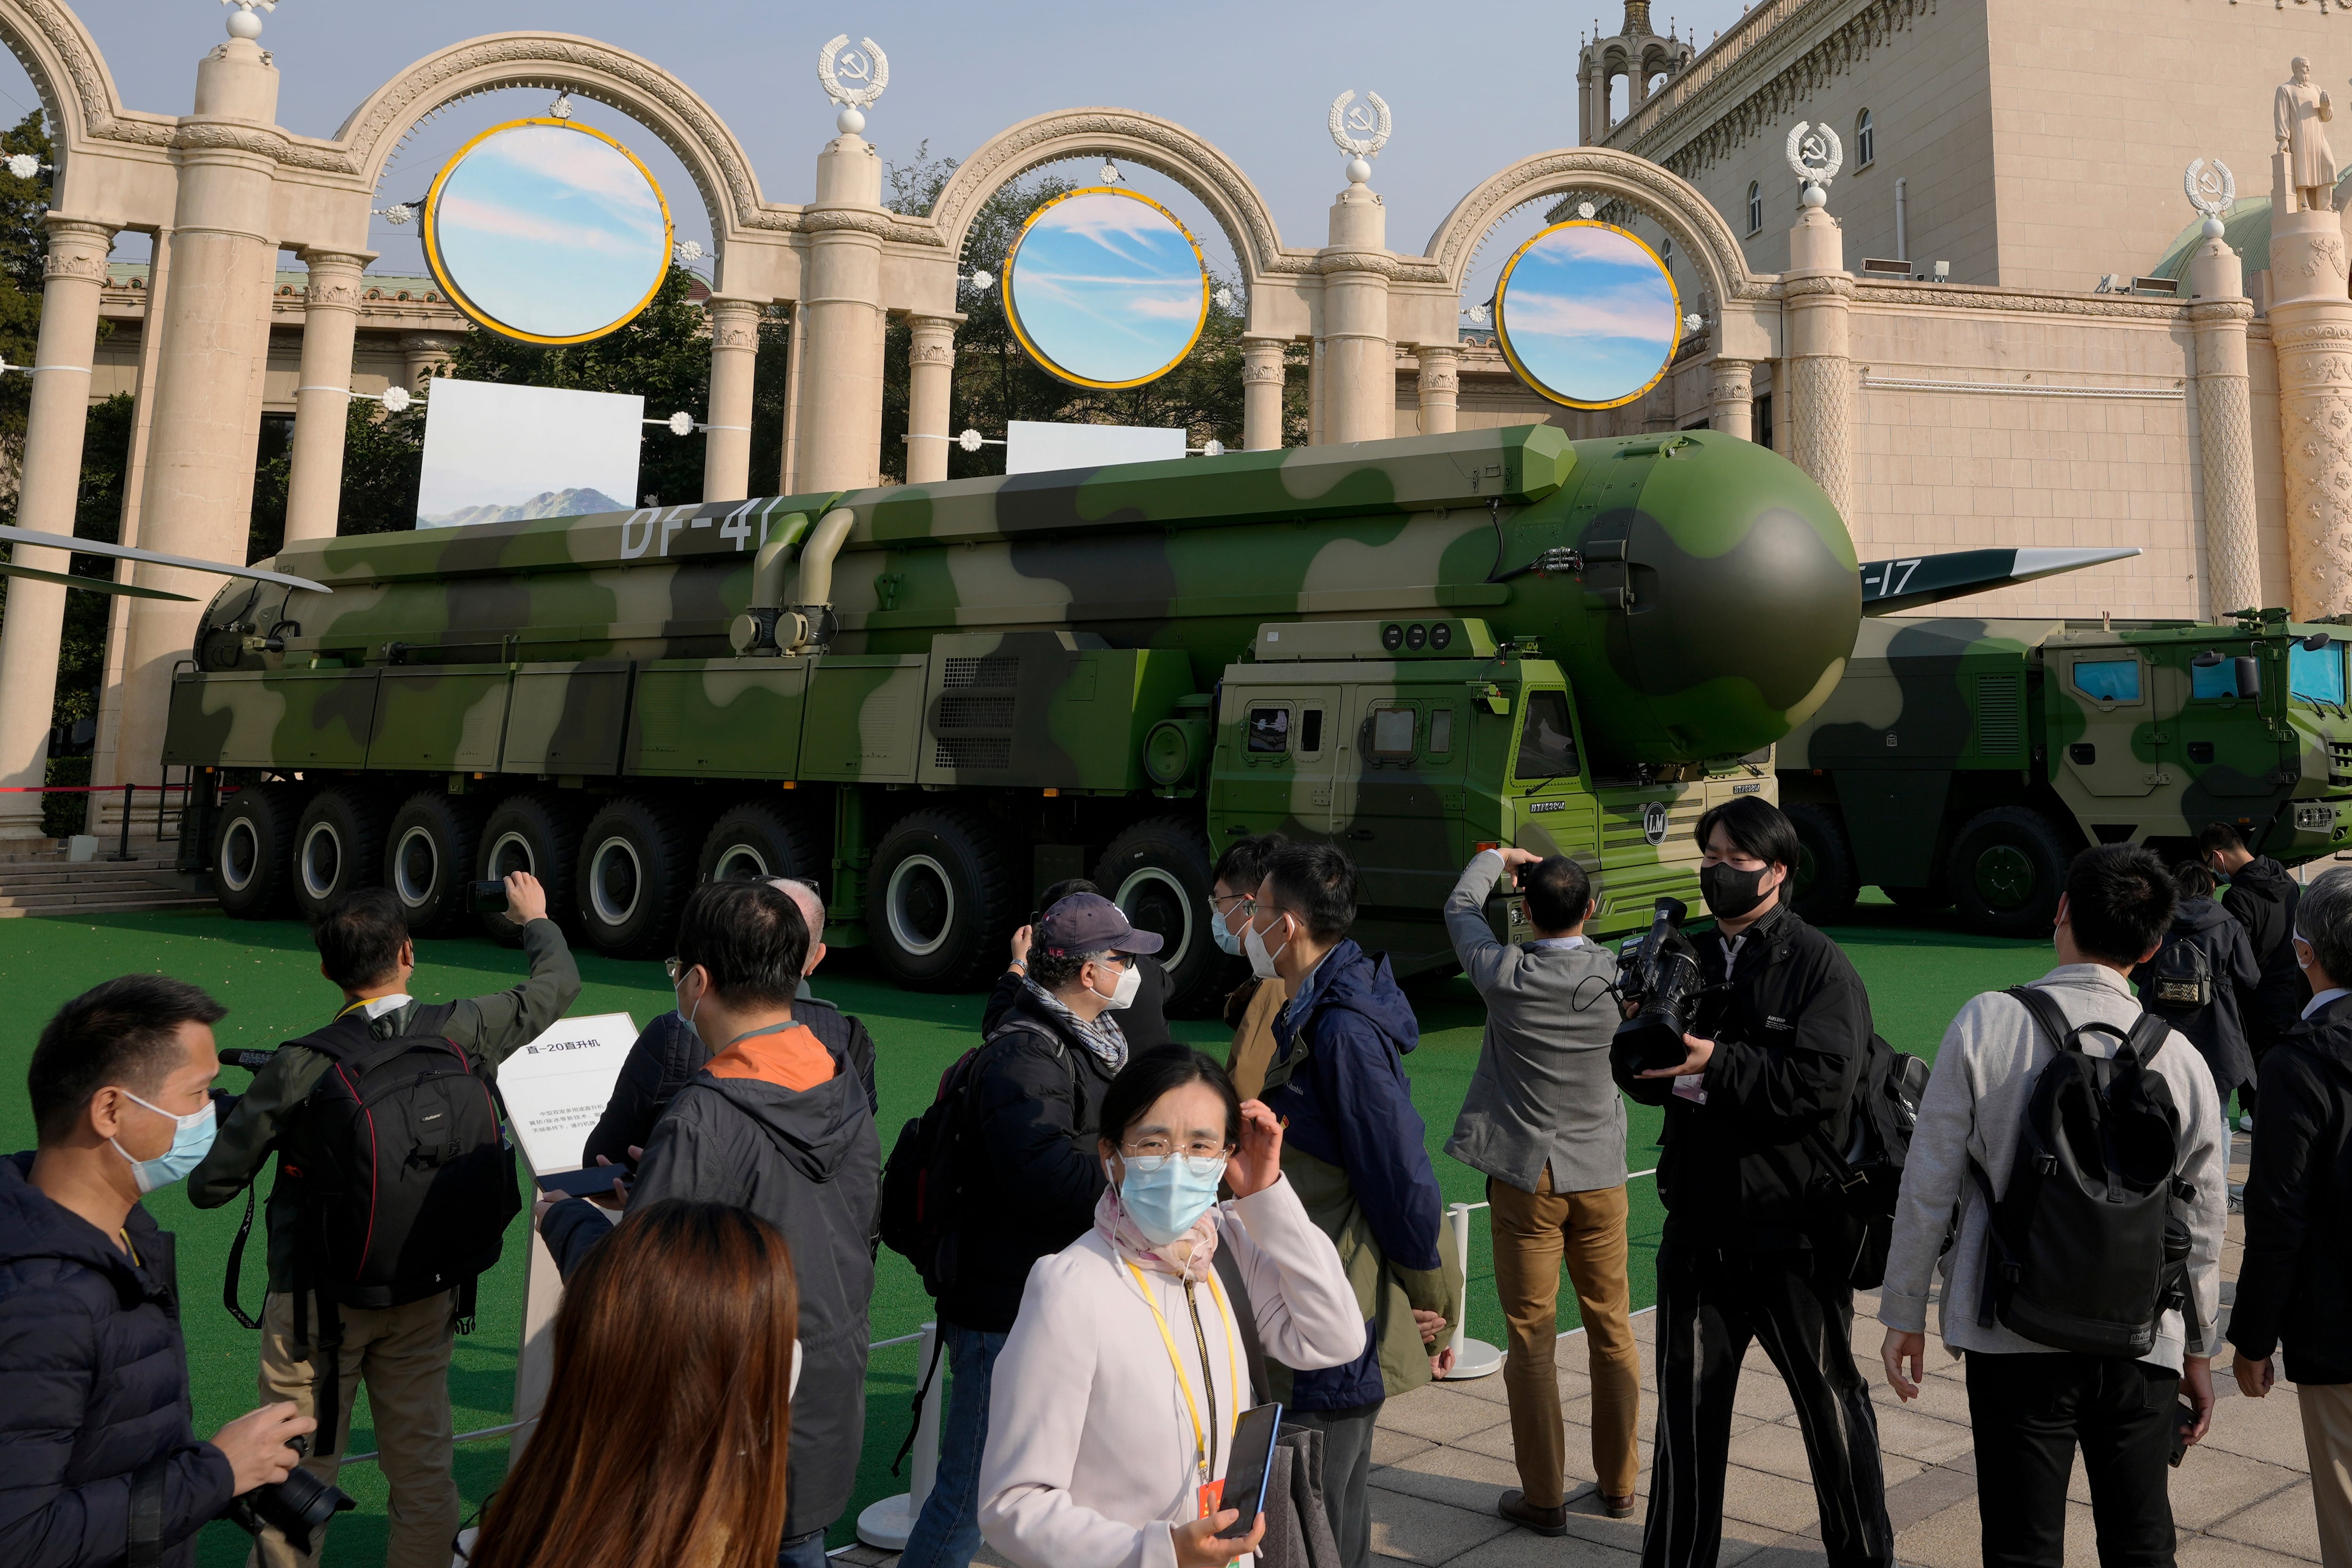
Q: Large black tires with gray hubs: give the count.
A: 8